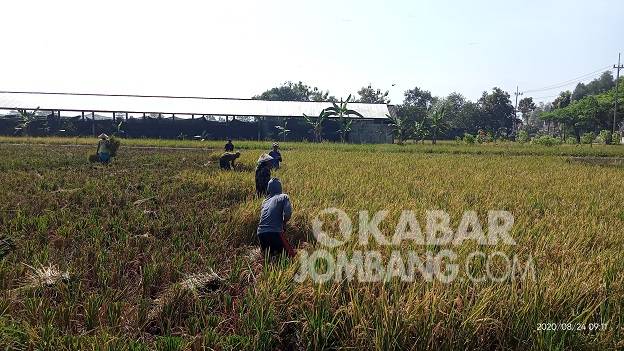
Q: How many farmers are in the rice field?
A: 6